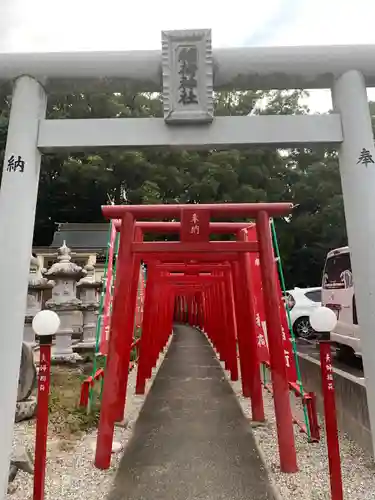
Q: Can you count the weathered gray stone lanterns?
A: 3